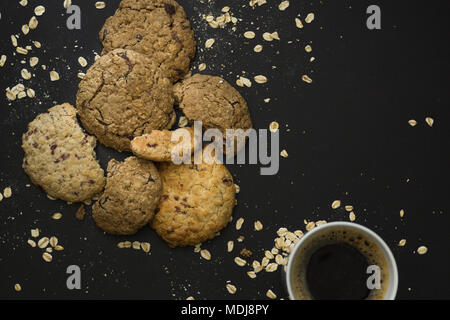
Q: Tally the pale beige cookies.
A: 1